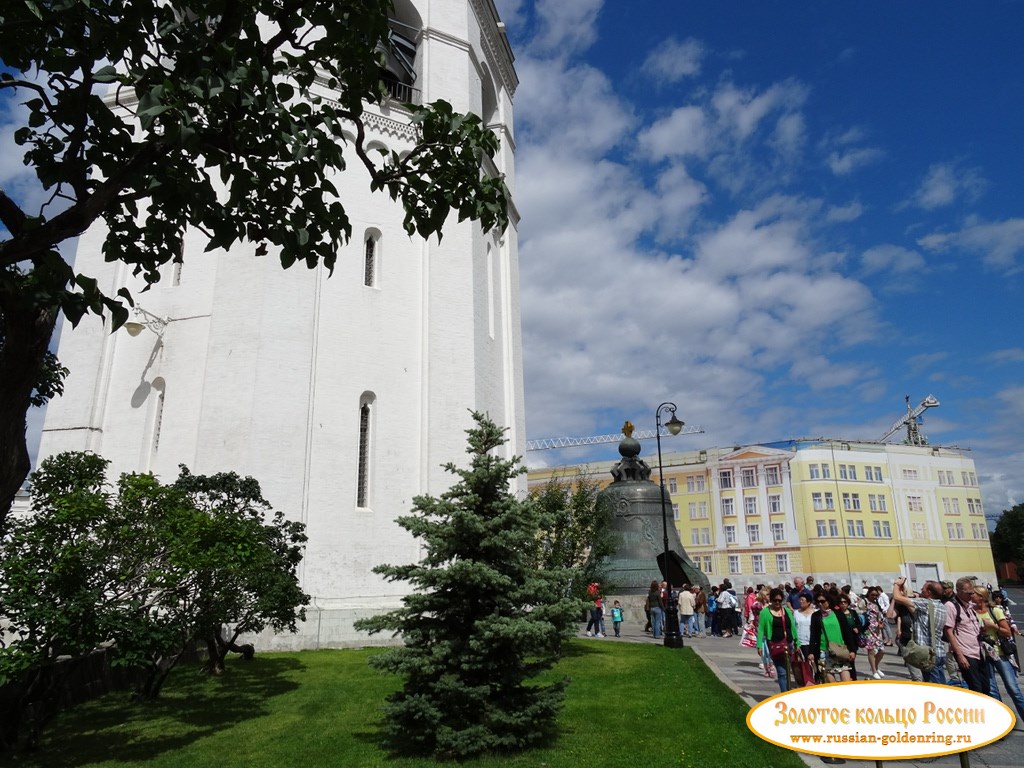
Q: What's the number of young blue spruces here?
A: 1